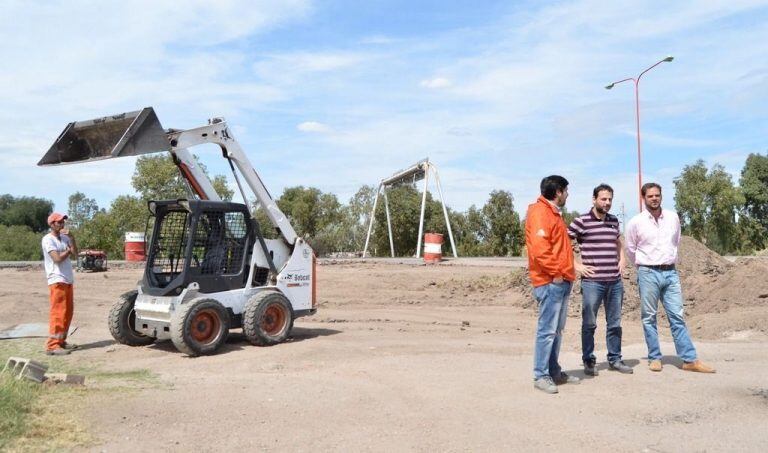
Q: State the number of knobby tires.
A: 3